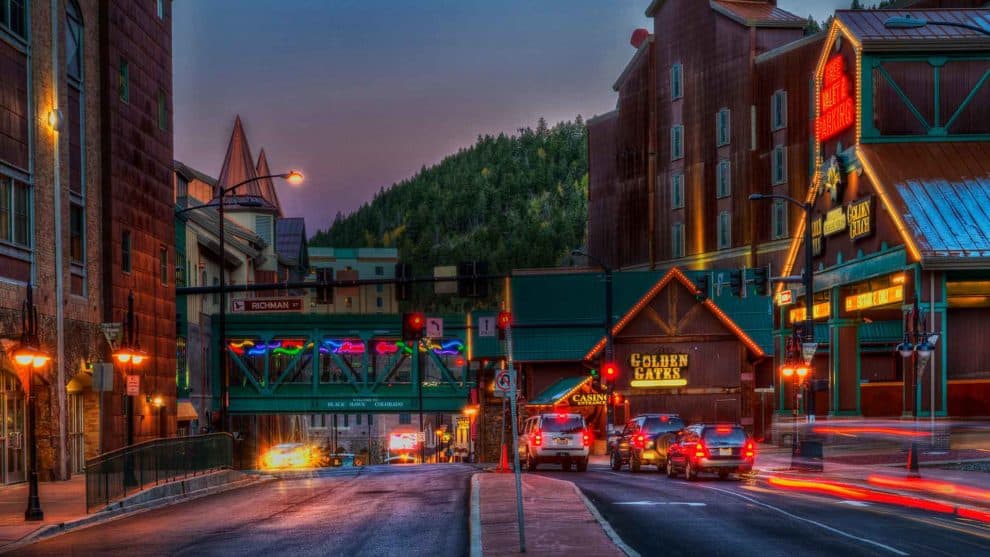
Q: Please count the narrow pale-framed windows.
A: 10